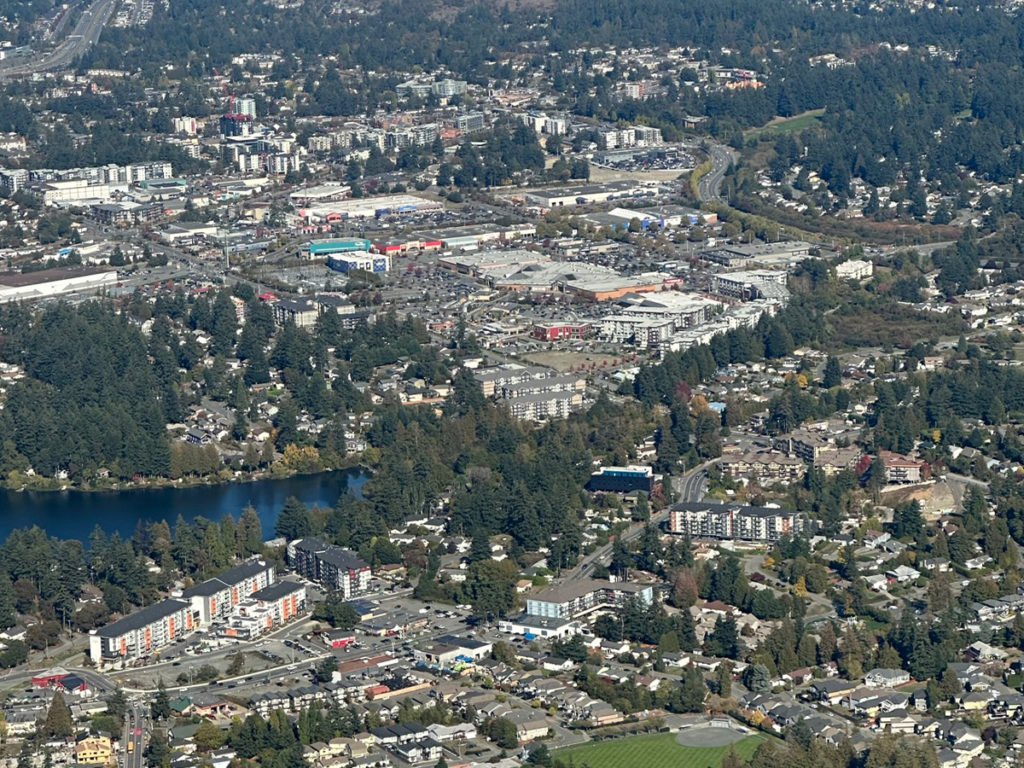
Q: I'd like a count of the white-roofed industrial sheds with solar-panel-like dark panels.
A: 0